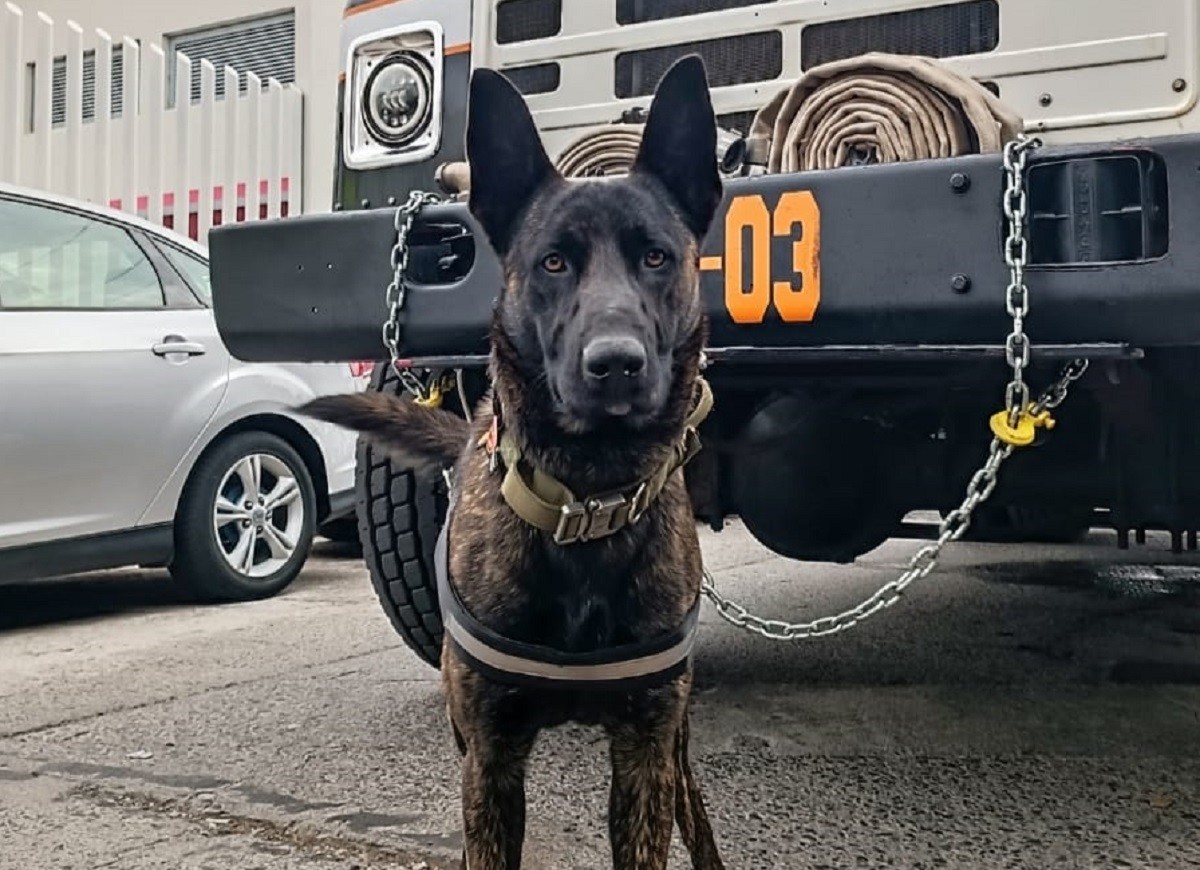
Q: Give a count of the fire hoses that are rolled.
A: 2